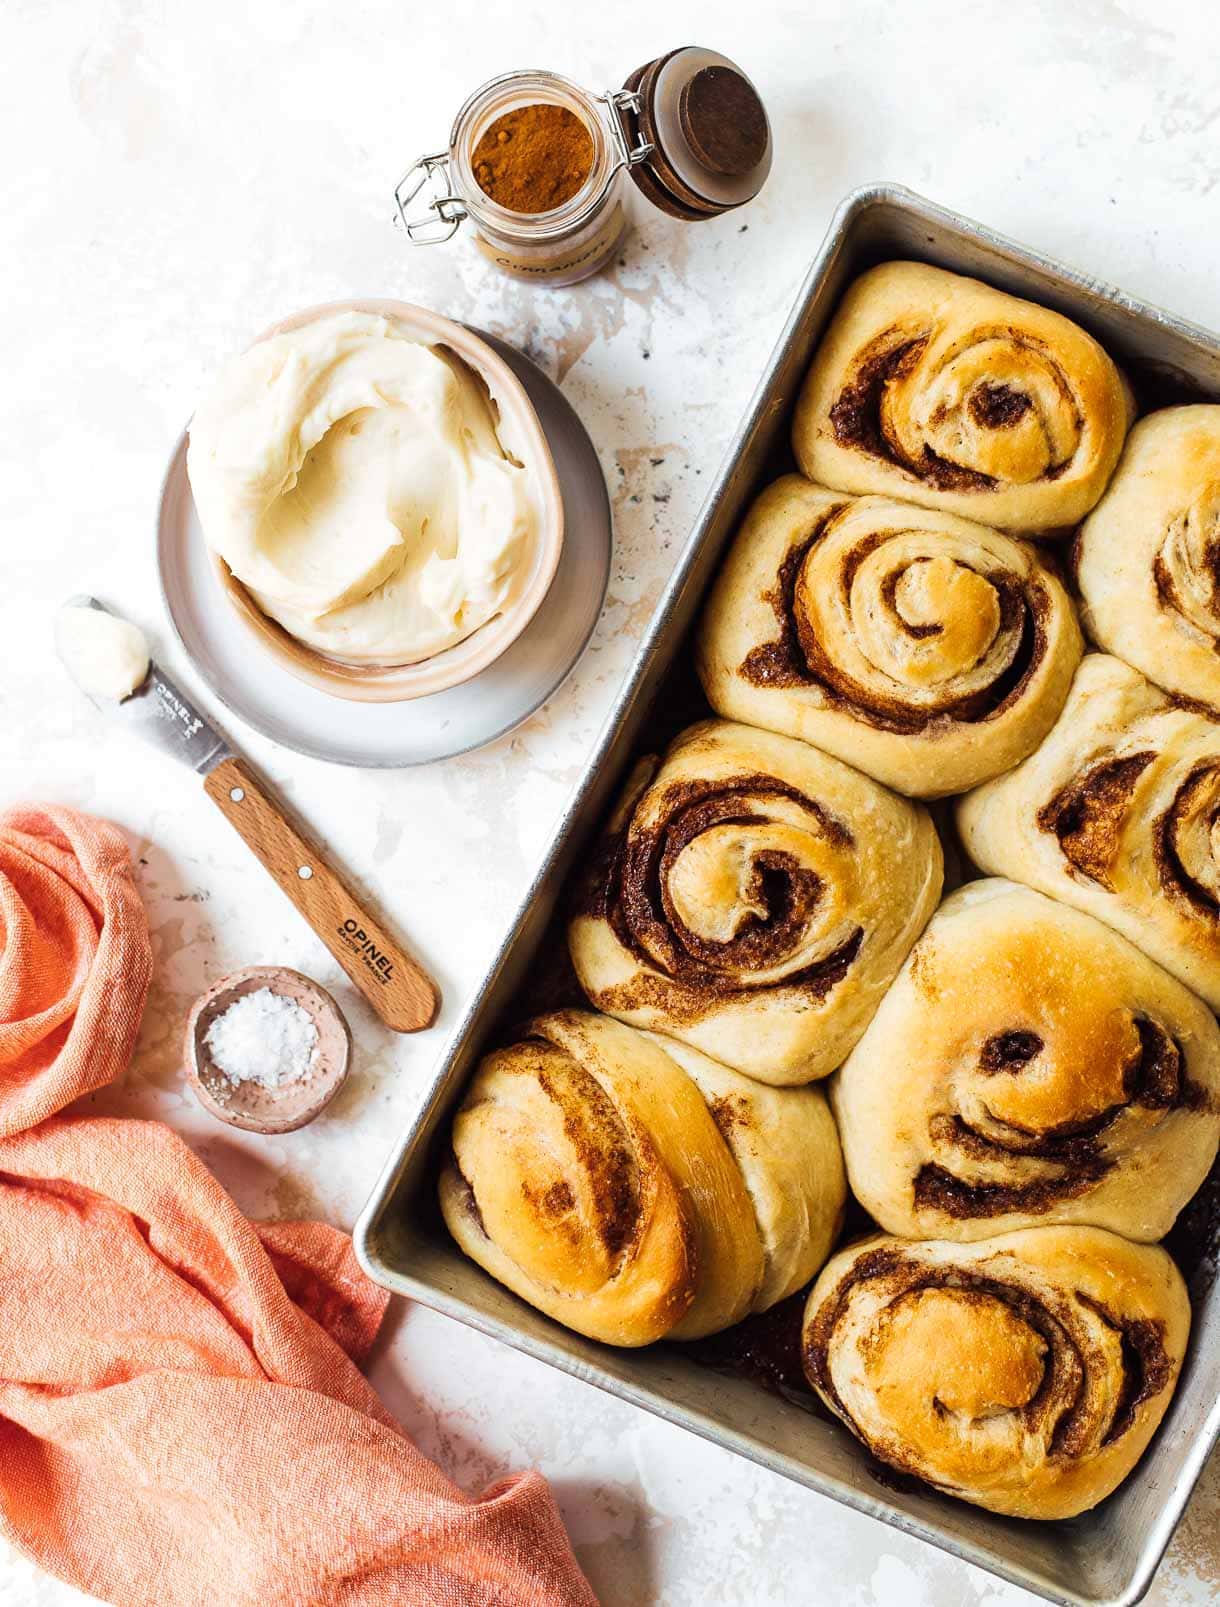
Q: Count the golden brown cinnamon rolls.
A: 8